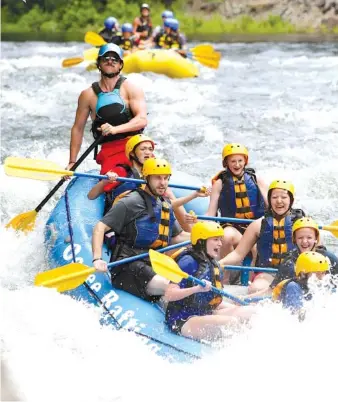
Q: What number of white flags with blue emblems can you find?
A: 0